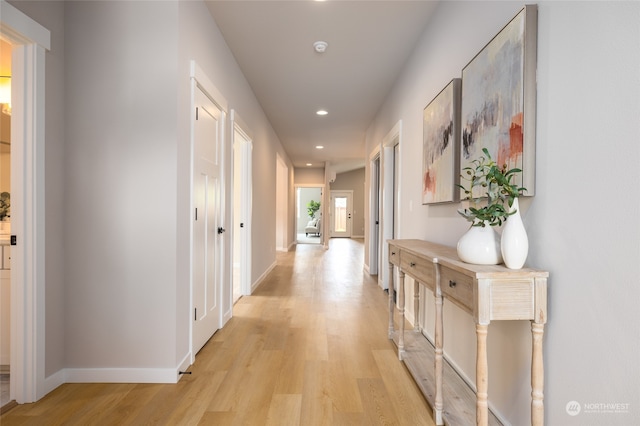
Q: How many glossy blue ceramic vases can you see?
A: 0